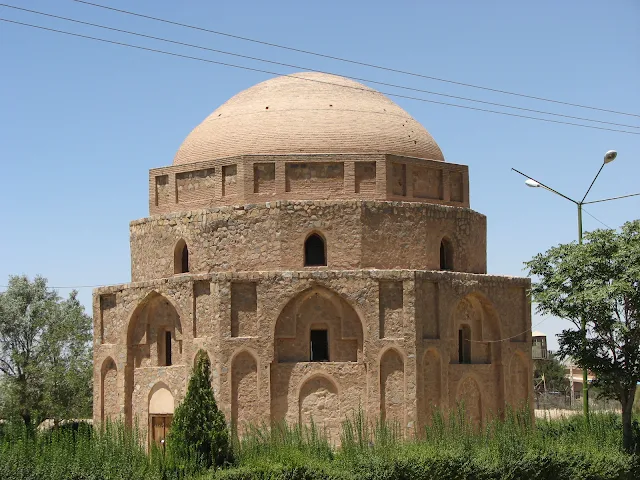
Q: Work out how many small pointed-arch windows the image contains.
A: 3